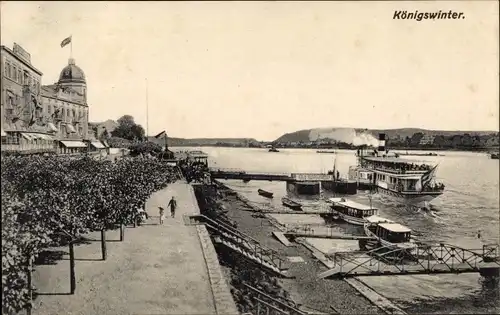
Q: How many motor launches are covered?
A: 2